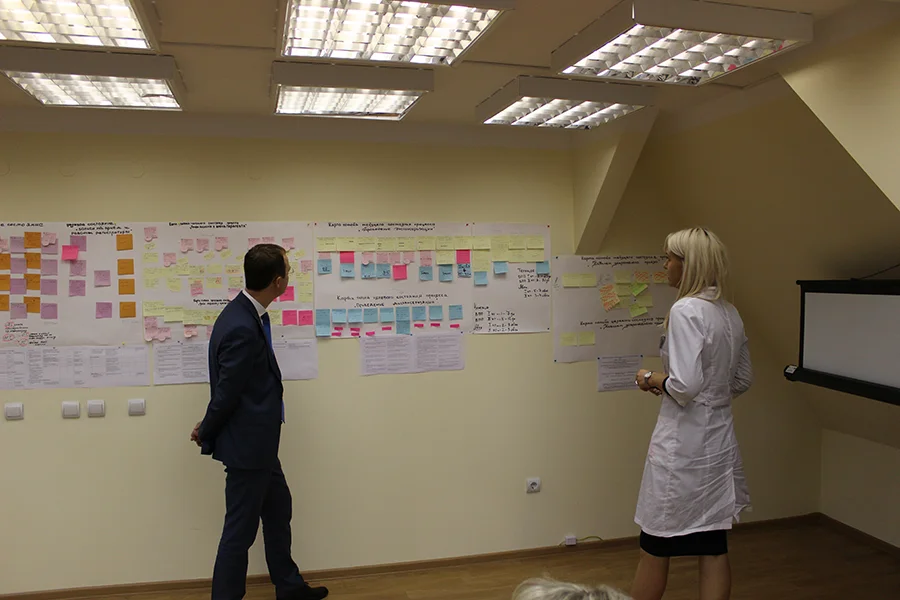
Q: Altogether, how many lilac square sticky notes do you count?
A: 13